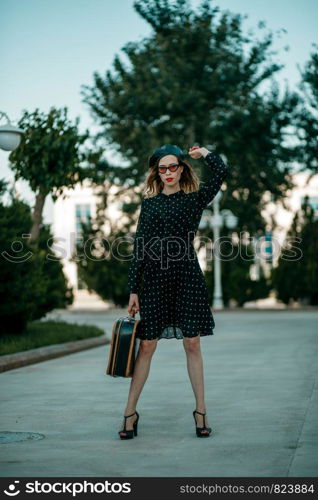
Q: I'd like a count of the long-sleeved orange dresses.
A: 0